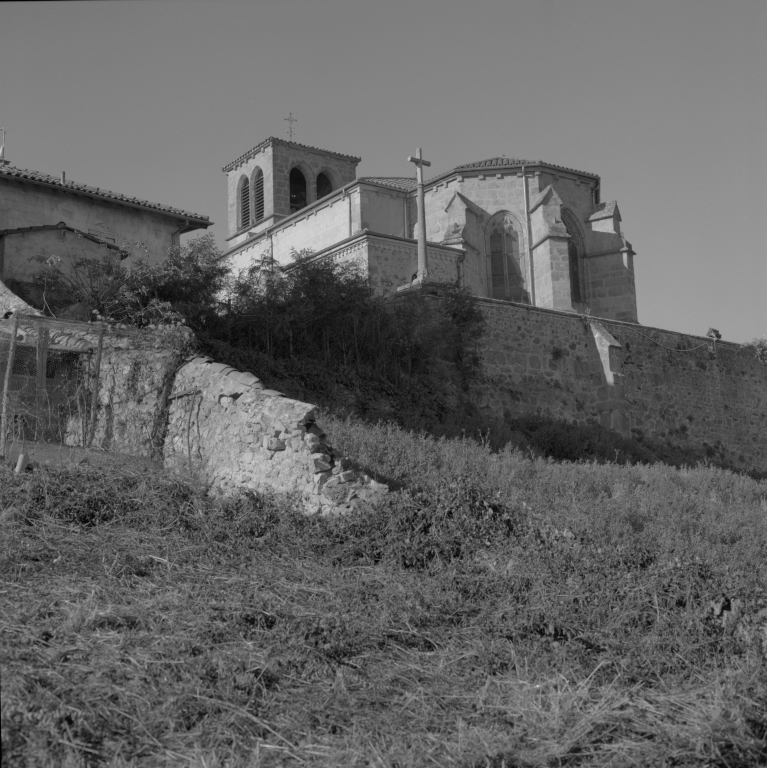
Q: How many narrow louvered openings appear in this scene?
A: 2